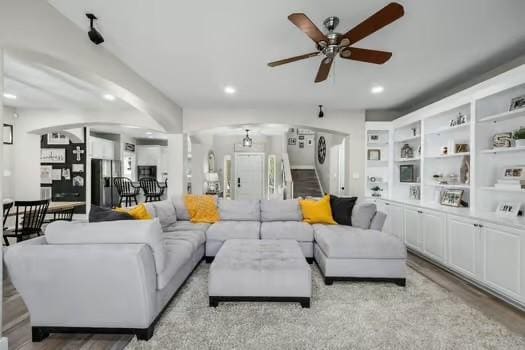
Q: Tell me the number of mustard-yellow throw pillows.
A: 3